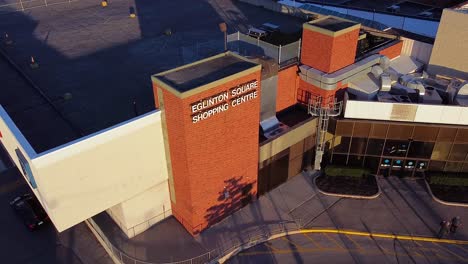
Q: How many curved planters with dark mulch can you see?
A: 2